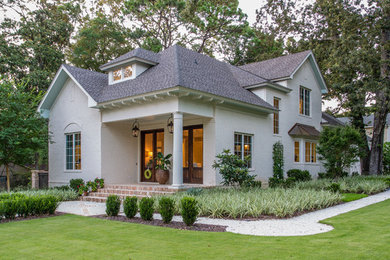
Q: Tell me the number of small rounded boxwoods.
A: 5